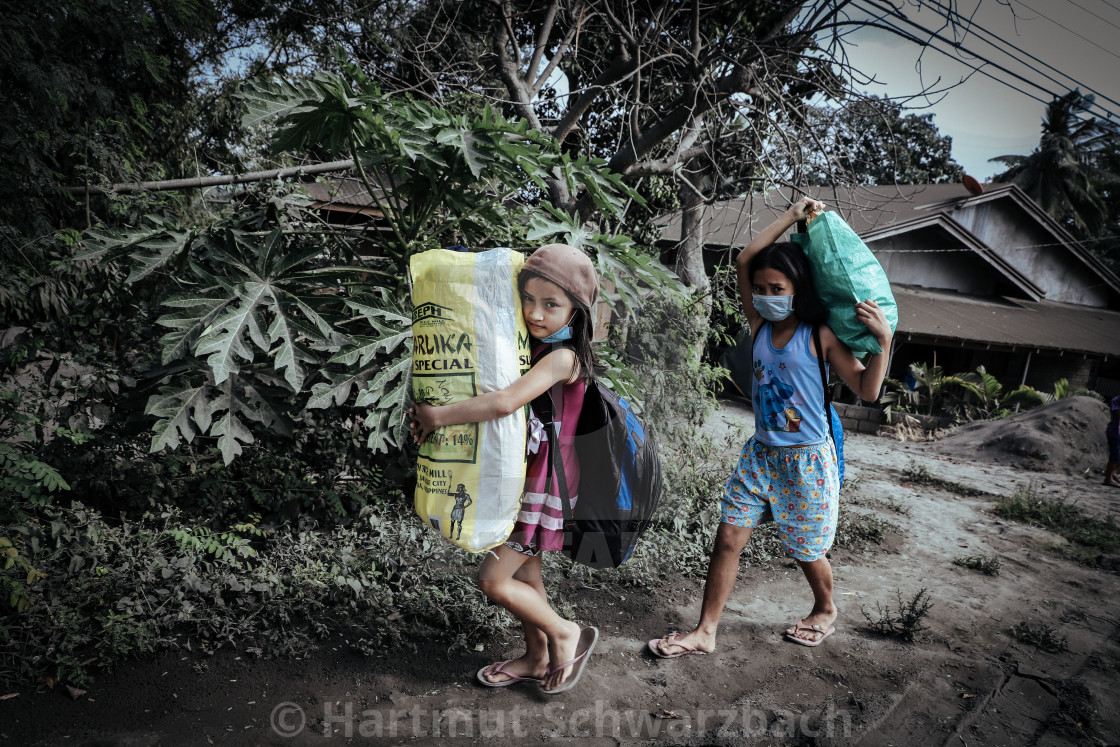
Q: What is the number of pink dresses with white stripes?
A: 1